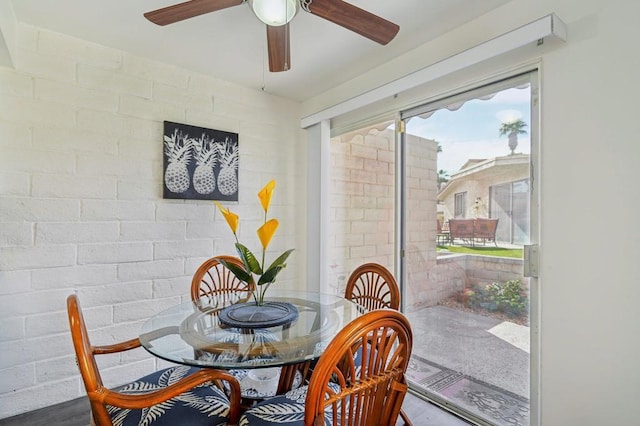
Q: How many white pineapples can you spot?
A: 3